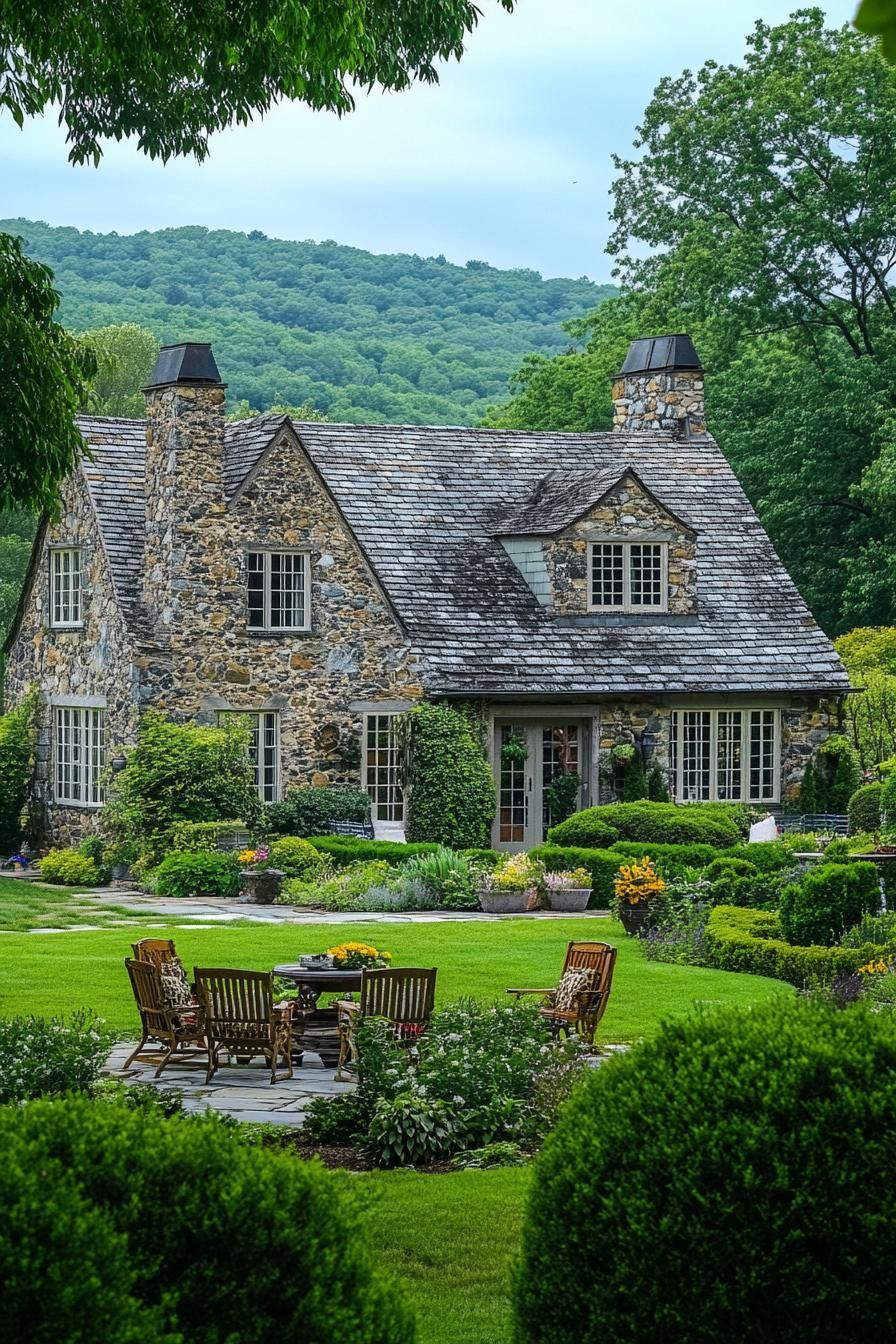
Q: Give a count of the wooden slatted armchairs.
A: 5